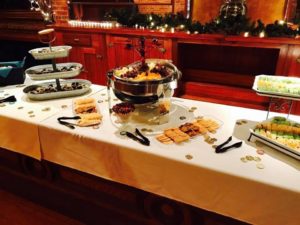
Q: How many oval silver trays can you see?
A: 3